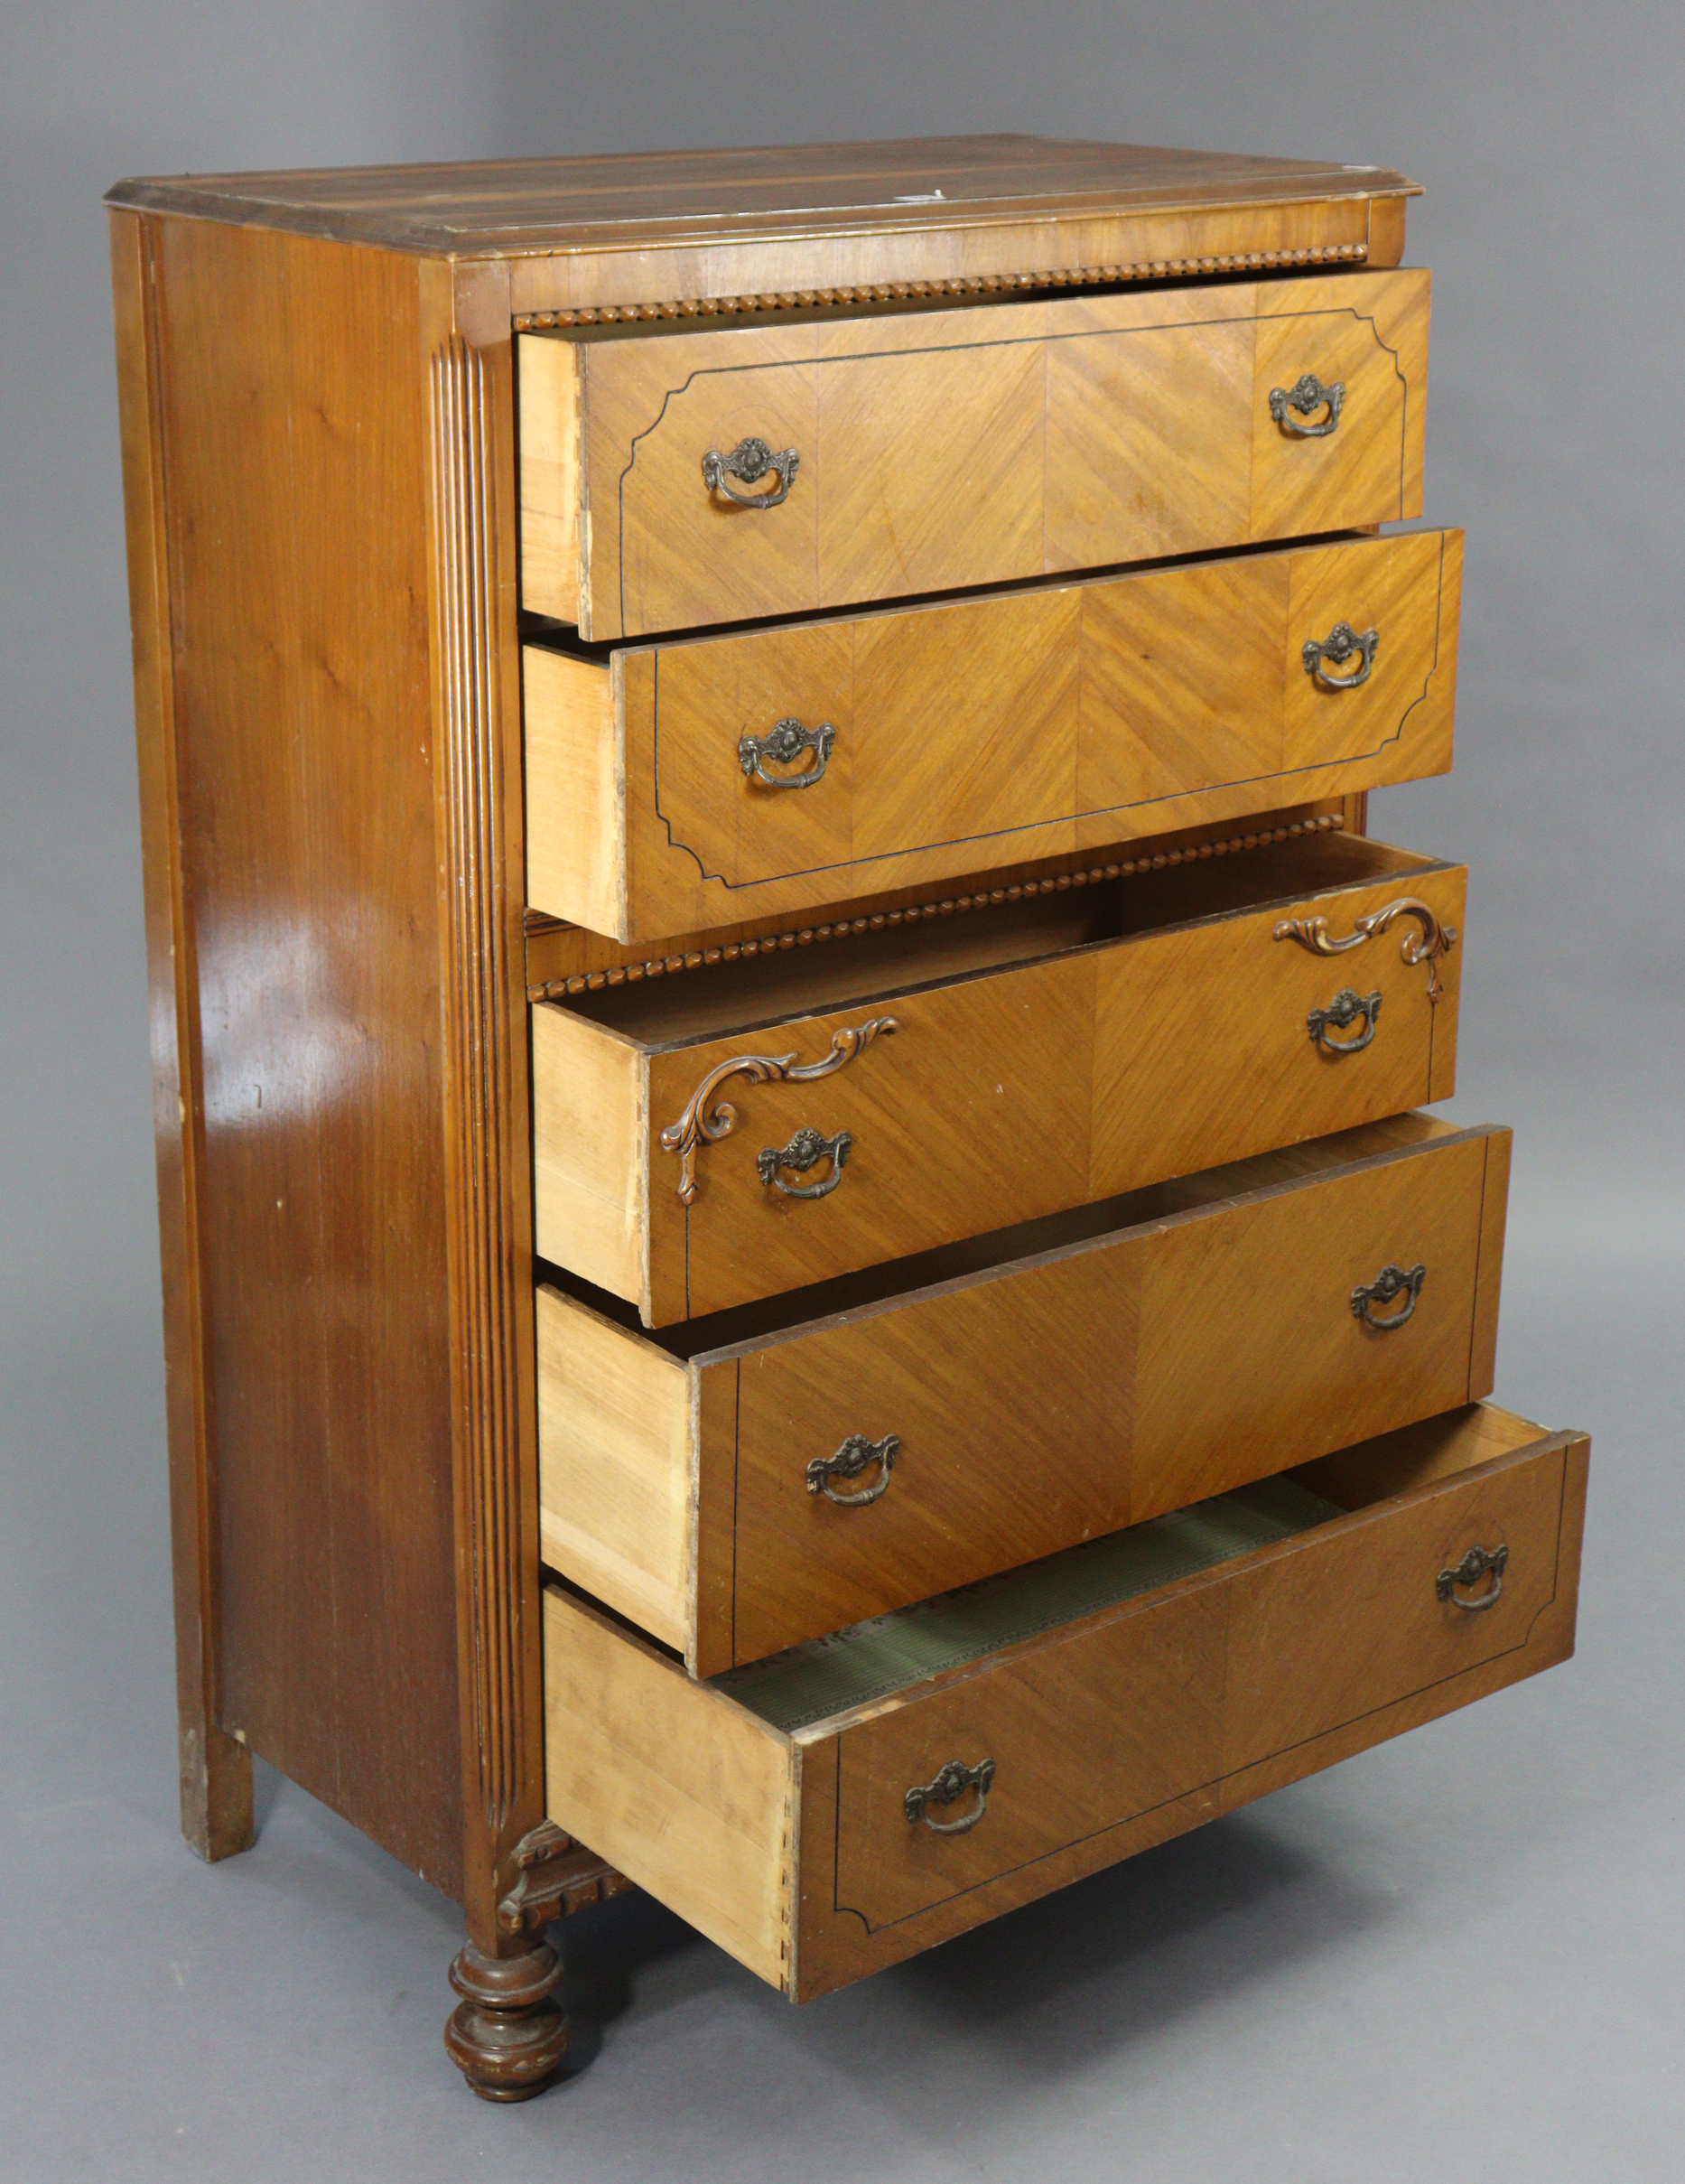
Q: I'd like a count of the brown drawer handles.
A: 10